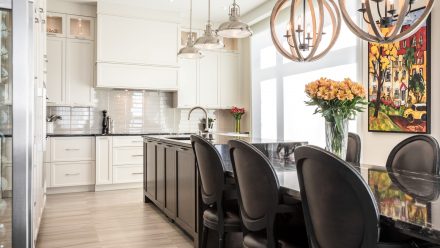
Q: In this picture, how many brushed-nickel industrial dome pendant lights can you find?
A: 3